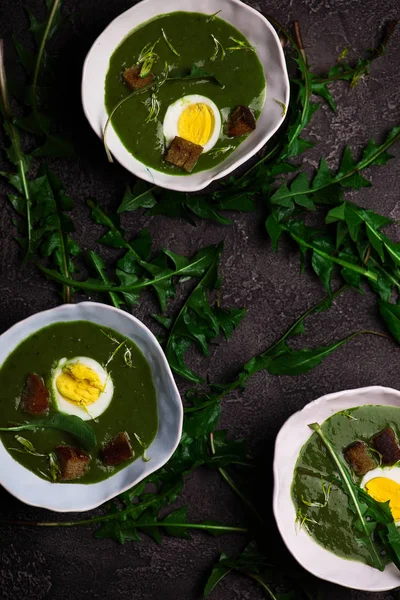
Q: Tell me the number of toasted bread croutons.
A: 8